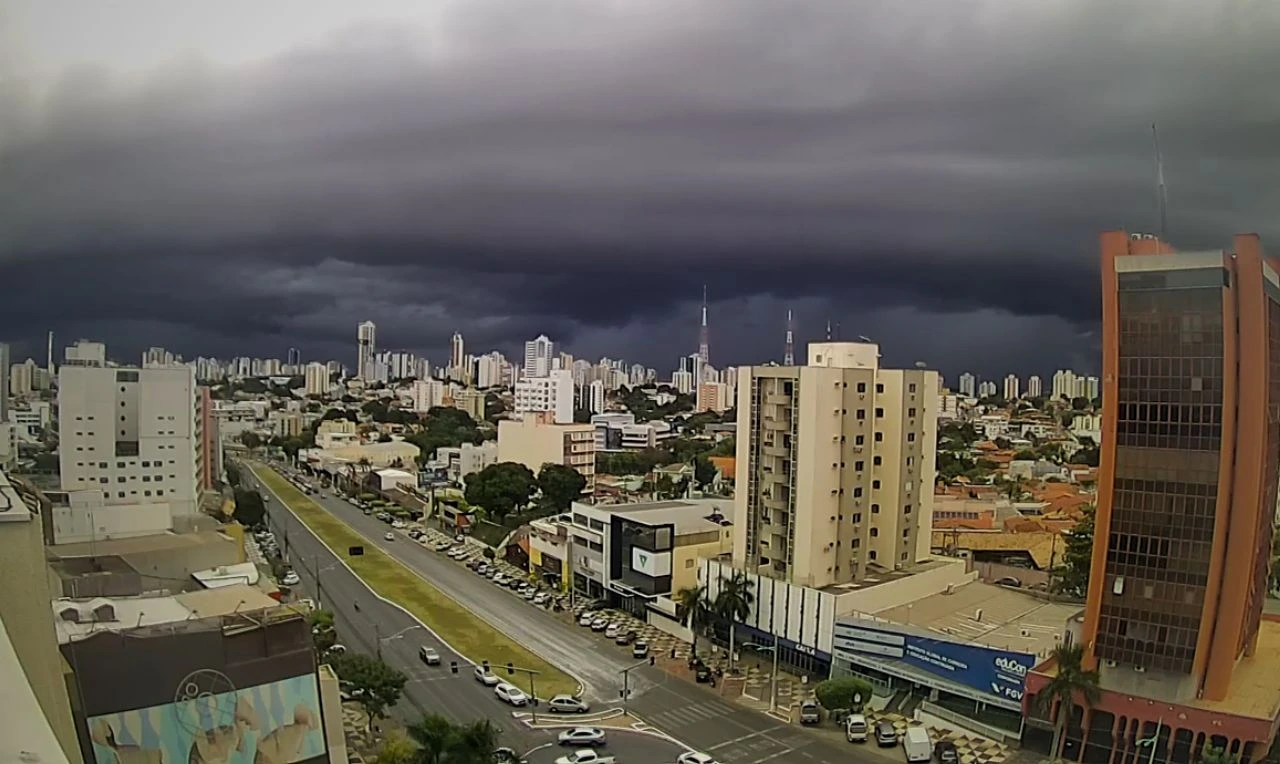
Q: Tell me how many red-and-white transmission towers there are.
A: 2